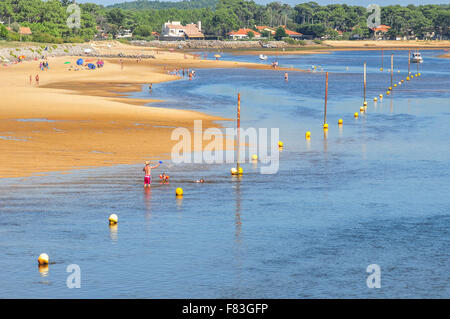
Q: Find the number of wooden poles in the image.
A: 7